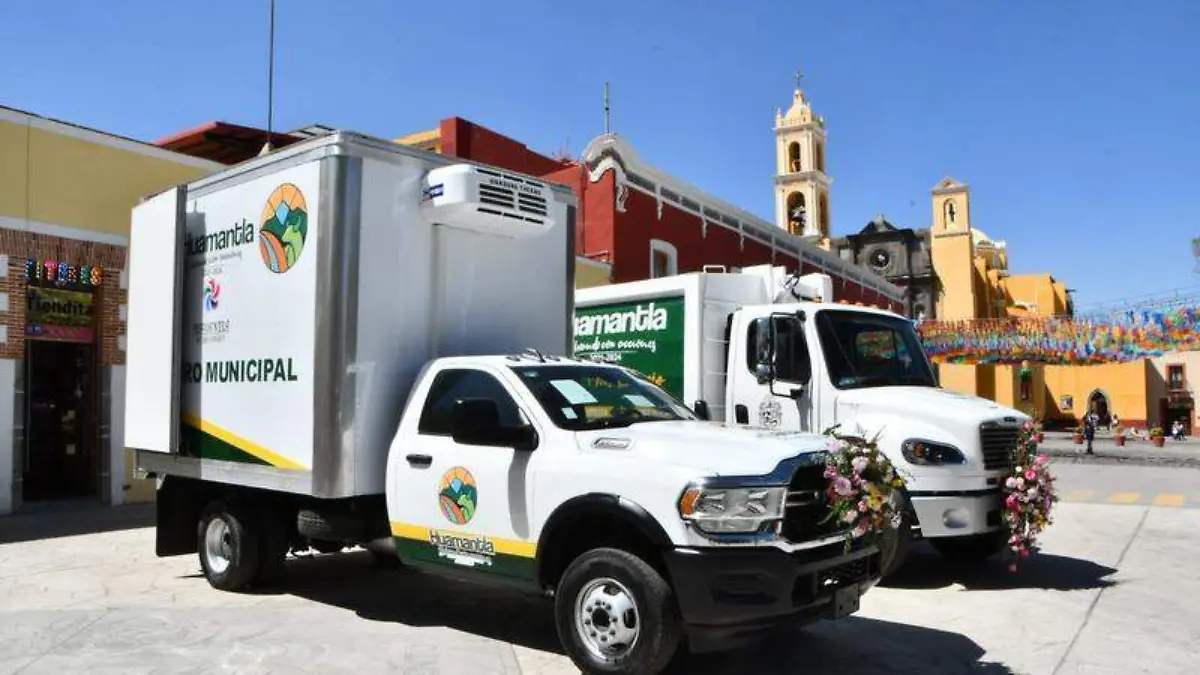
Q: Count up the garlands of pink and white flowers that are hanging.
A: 2